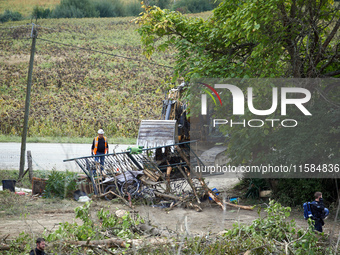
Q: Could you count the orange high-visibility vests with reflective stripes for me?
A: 1